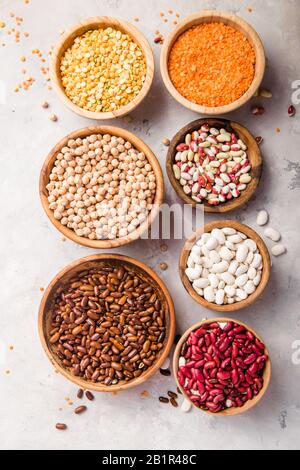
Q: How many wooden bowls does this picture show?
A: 7